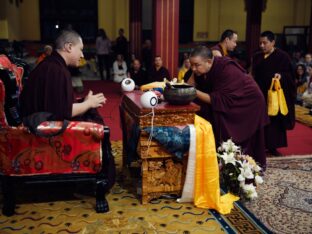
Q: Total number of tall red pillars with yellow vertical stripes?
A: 2